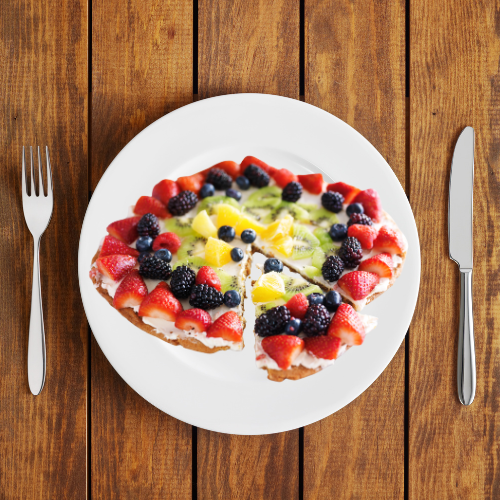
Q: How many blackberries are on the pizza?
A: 14